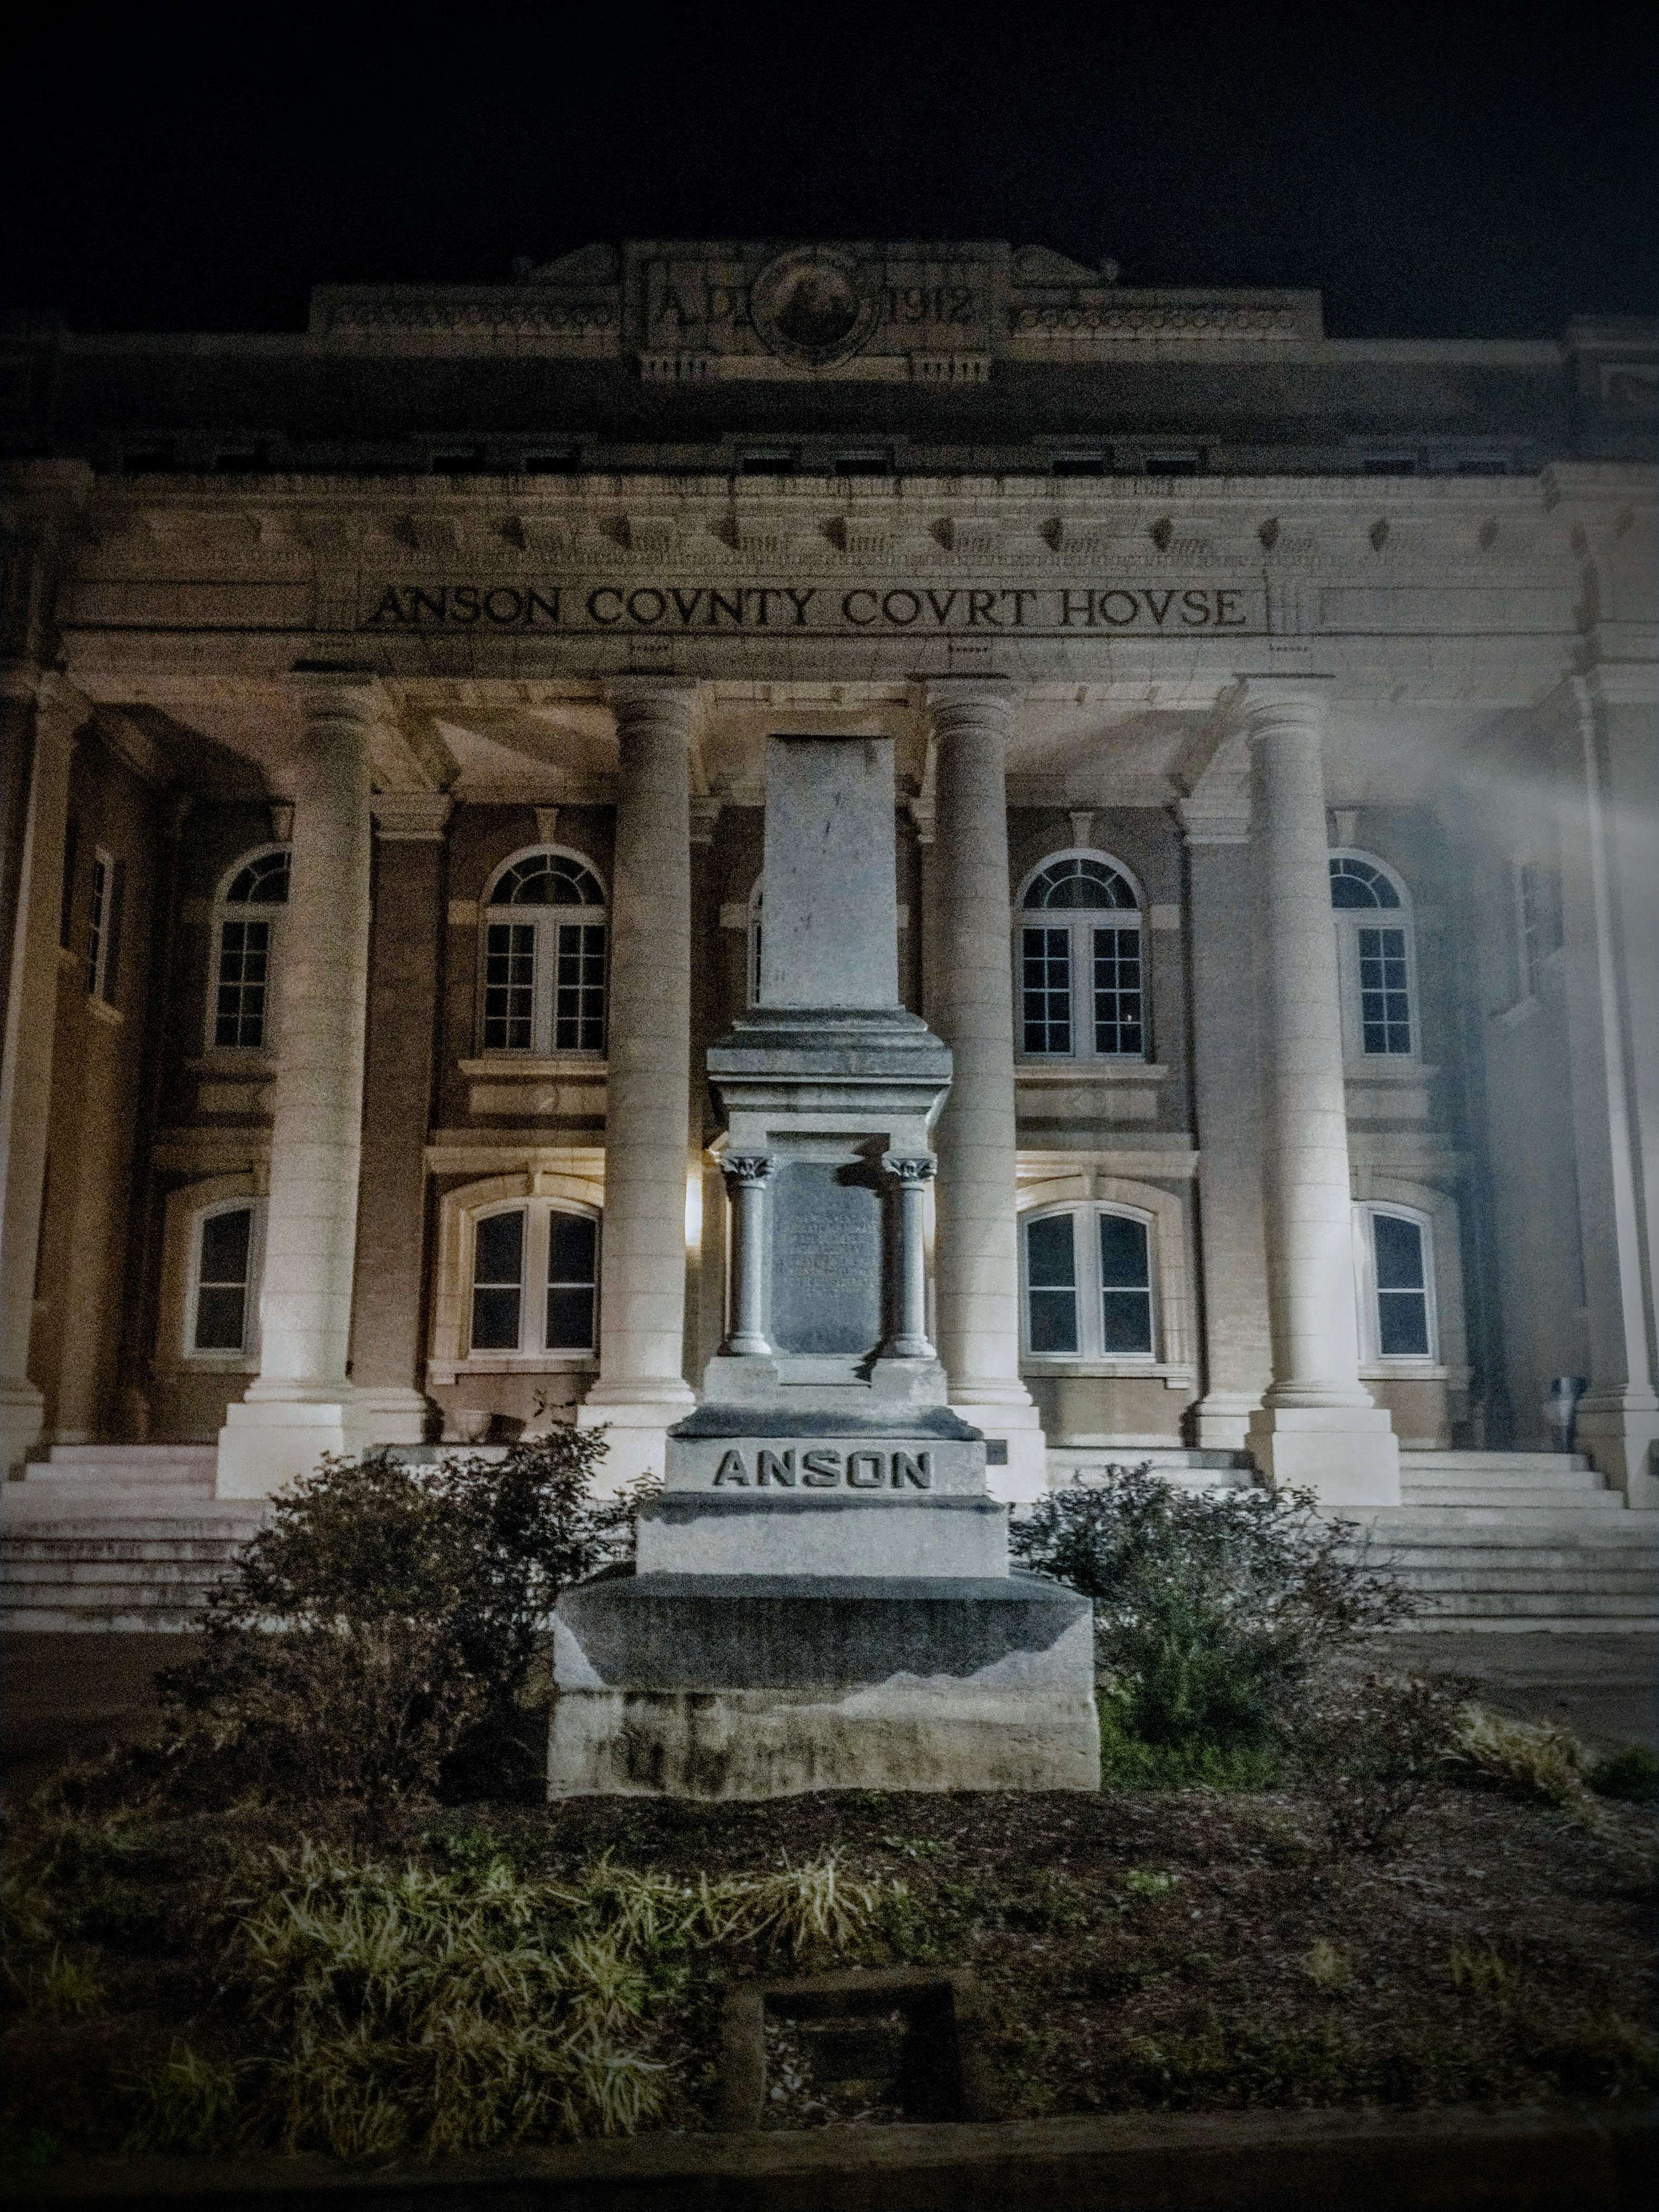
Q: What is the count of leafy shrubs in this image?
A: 2